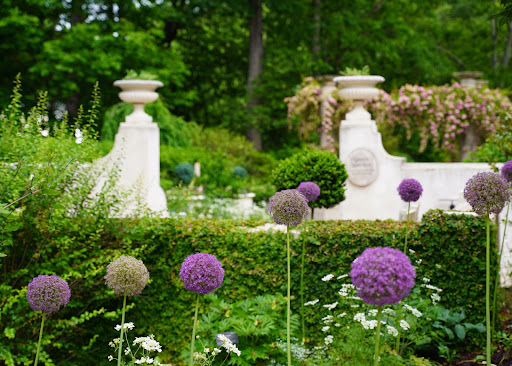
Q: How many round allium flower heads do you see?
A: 9